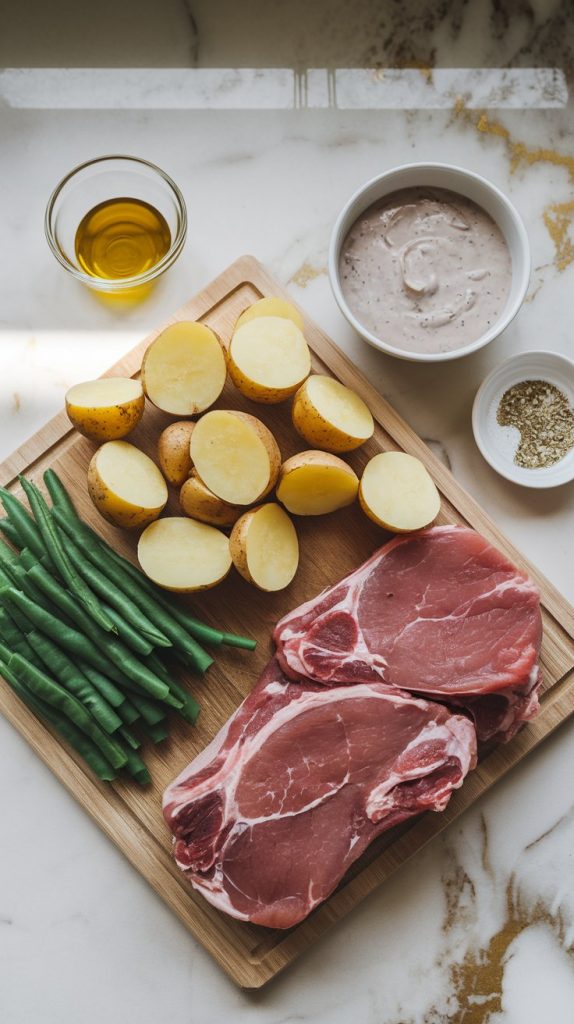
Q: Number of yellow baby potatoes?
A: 13